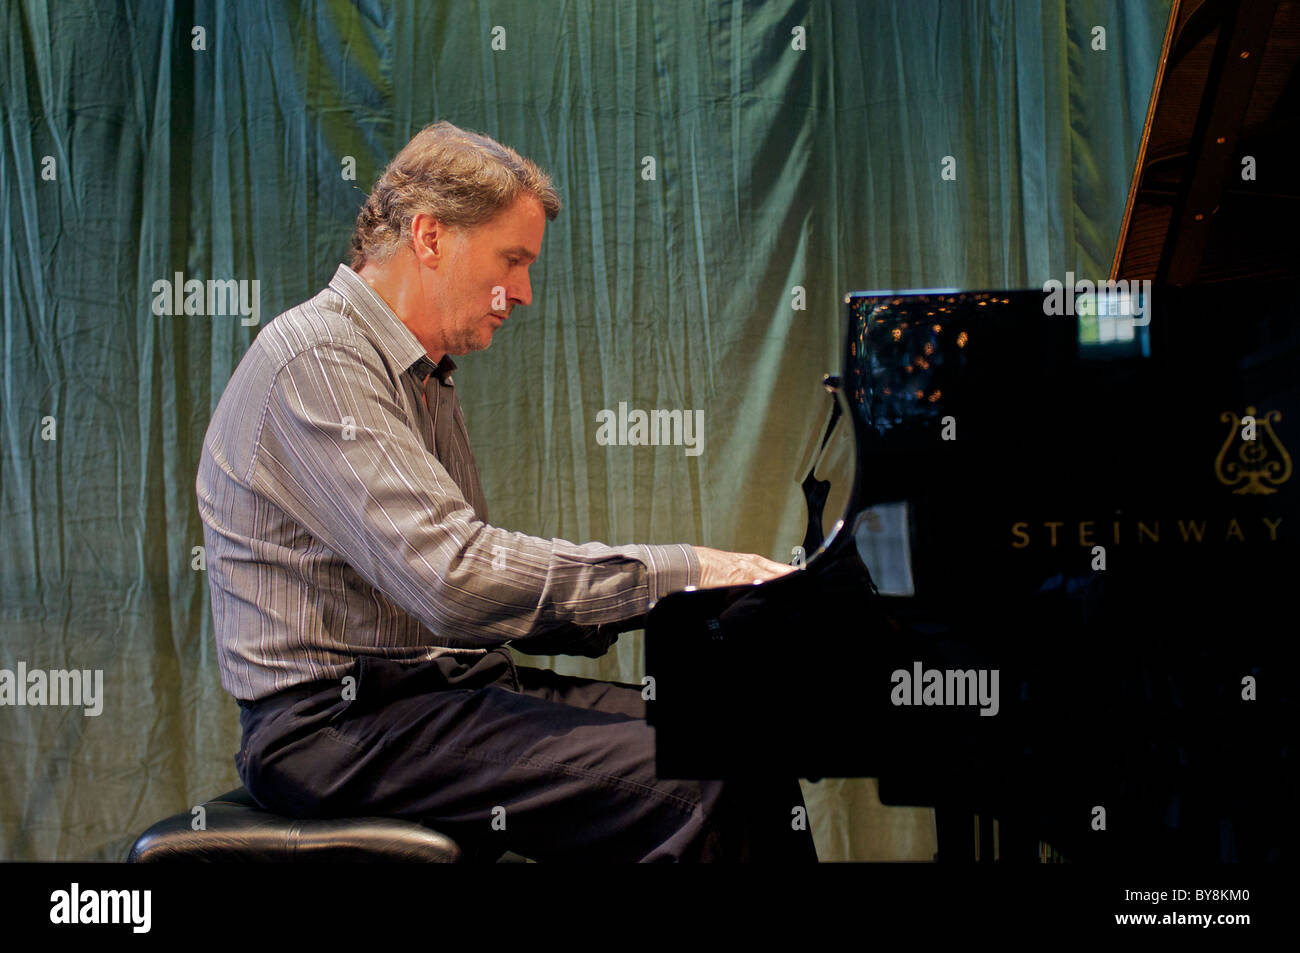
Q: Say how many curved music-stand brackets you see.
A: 1